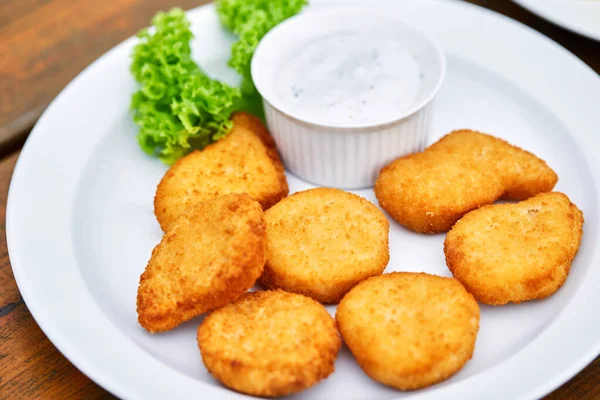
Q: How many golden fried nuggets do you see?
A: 7